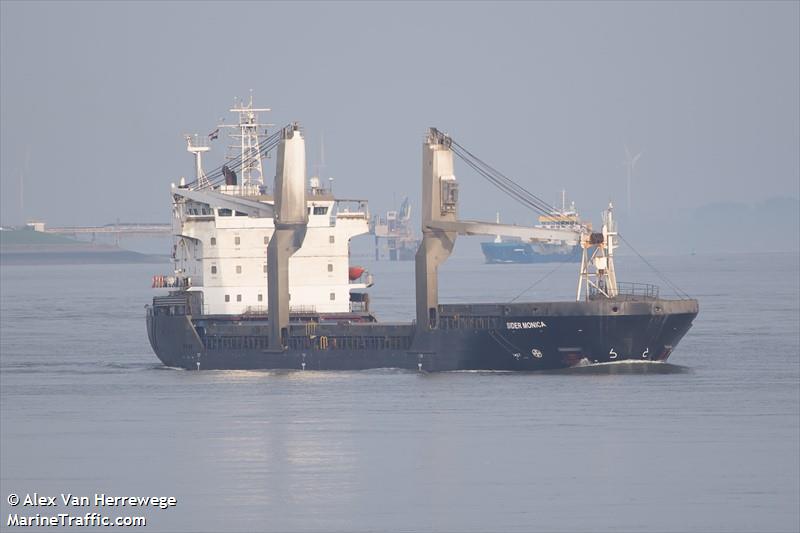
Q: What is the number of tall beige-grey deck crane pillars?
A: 2